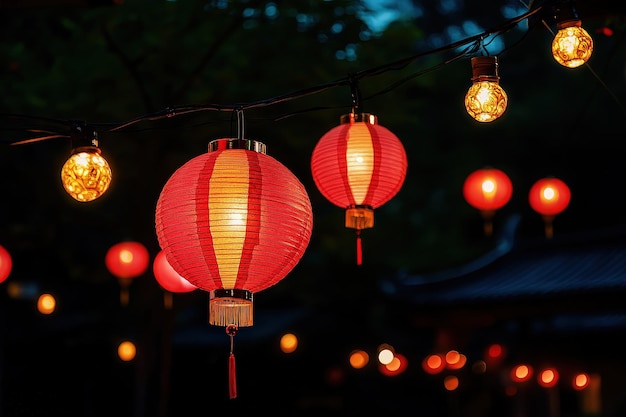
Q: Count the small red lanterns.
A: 5